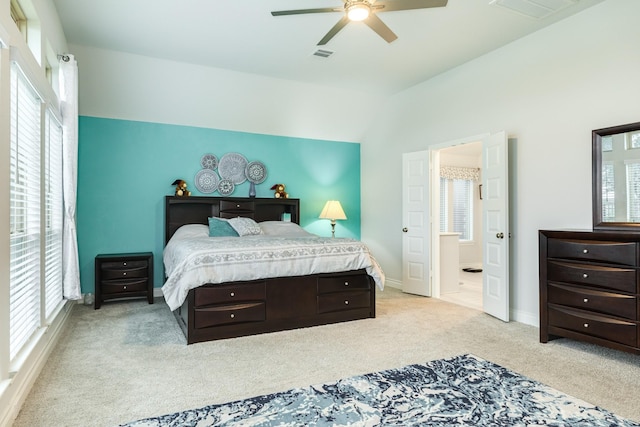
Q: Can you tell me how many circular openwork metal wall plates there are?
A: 5